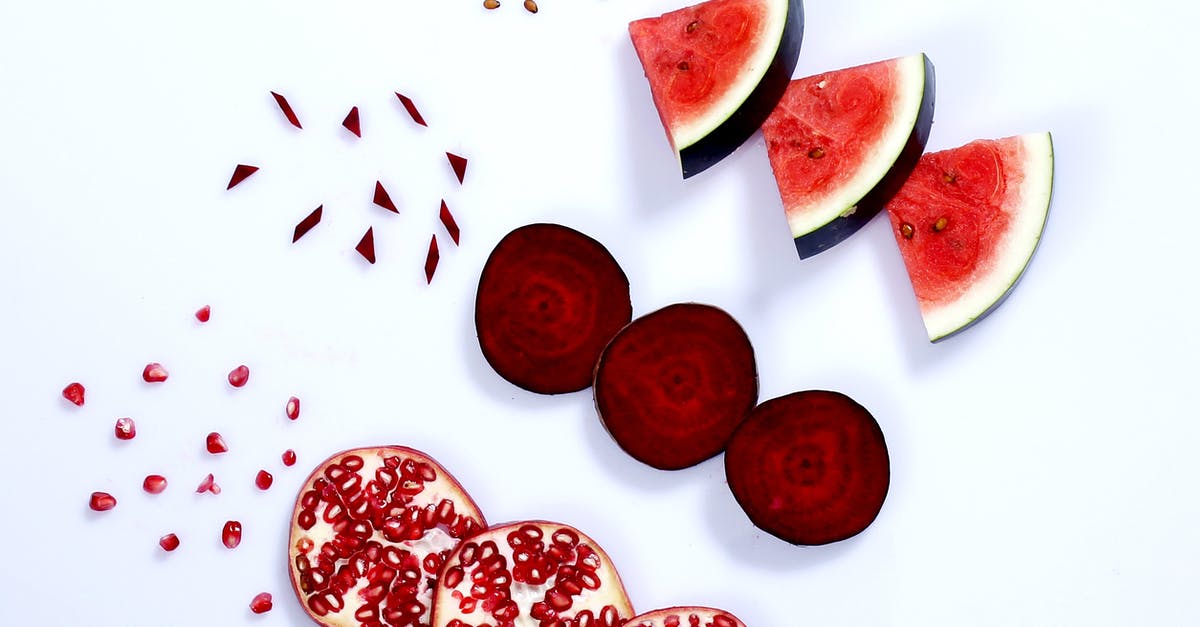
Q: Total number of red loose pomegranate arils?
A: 15